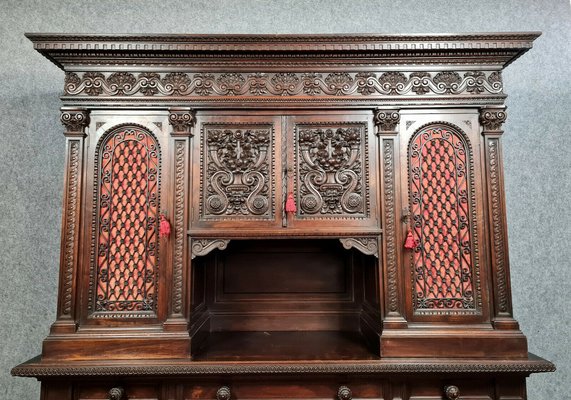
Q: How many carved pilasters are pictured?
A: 4